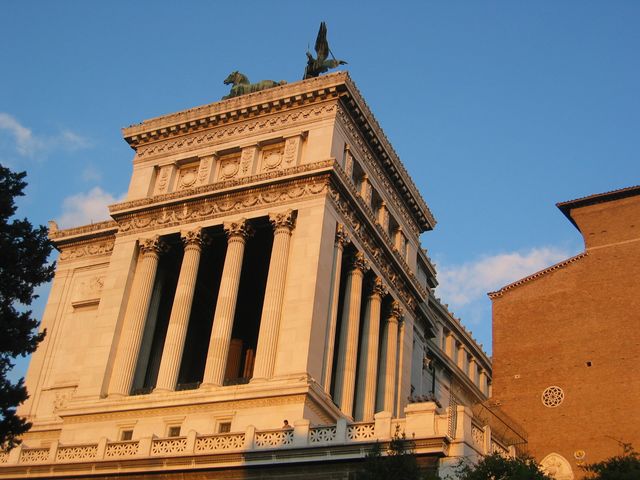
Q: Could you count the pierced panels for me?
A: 11